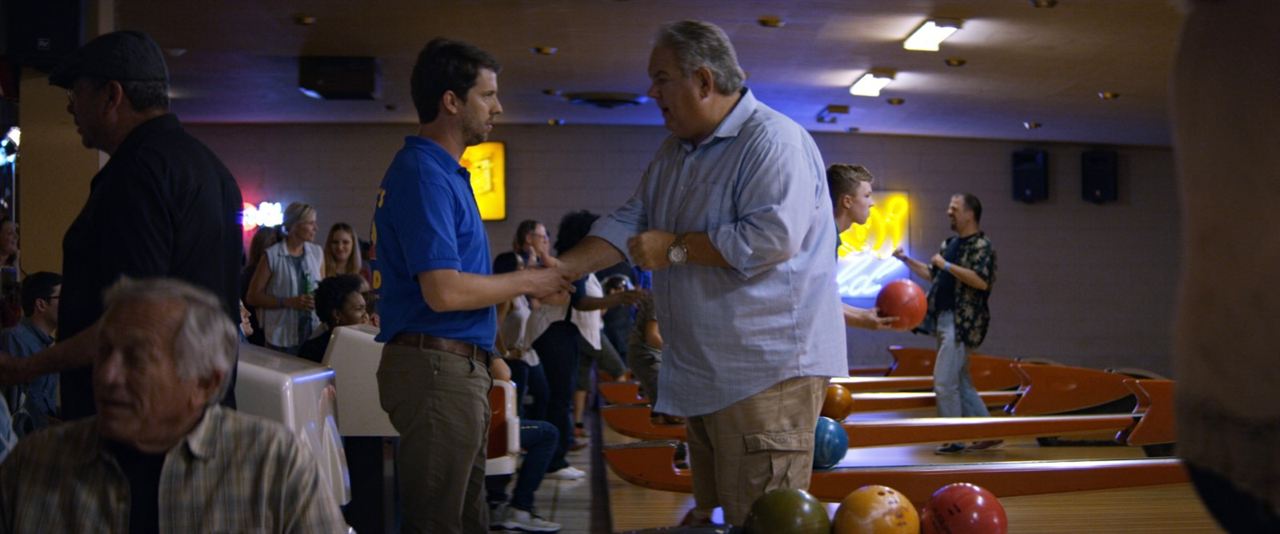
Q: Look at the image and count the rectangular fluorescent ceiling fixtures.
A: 2